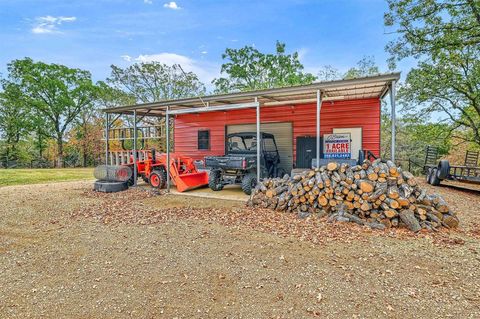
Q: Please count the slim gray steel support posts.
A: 6